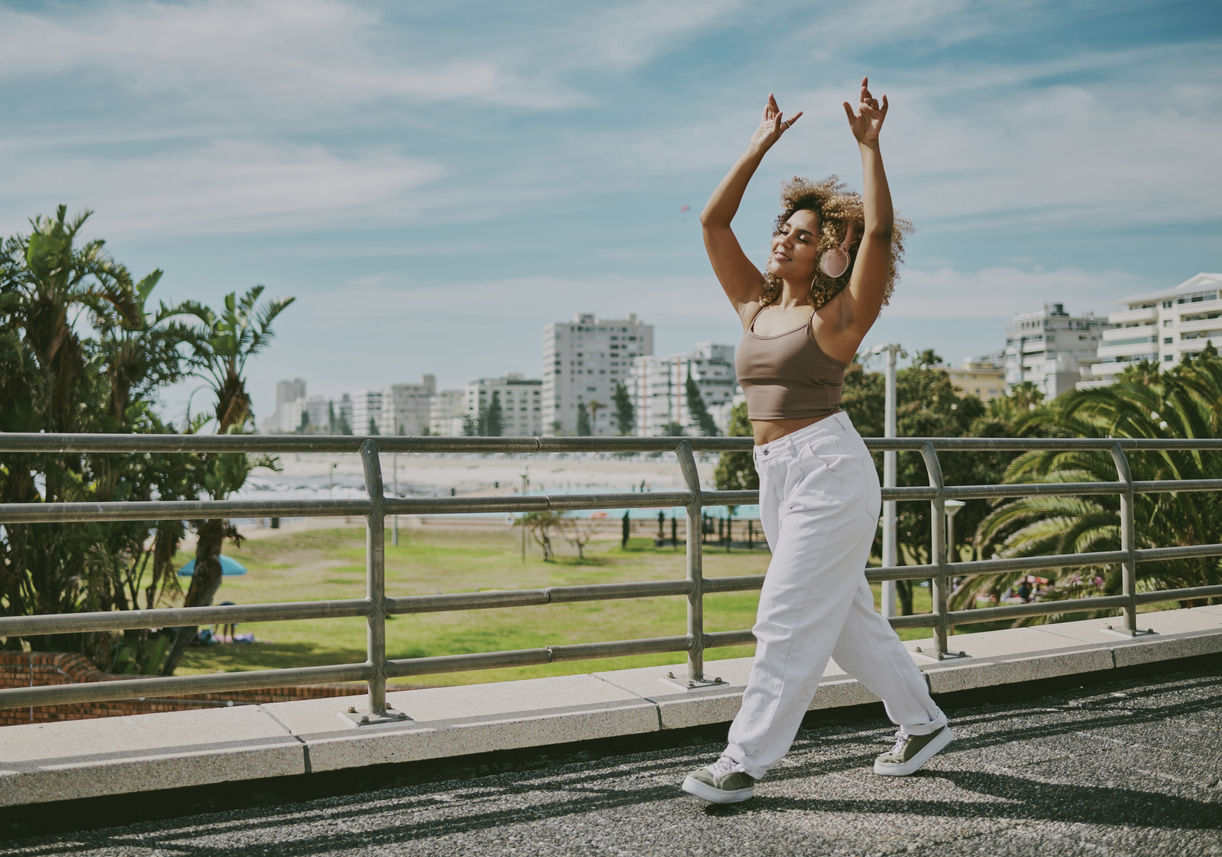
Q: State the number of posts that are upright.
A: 4